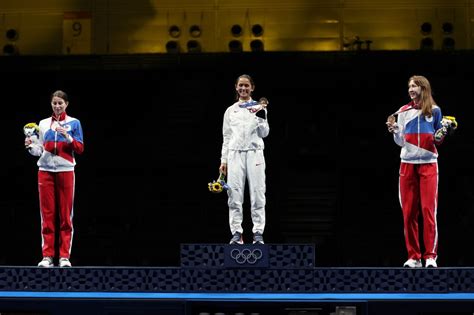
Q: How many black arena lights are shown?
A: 14